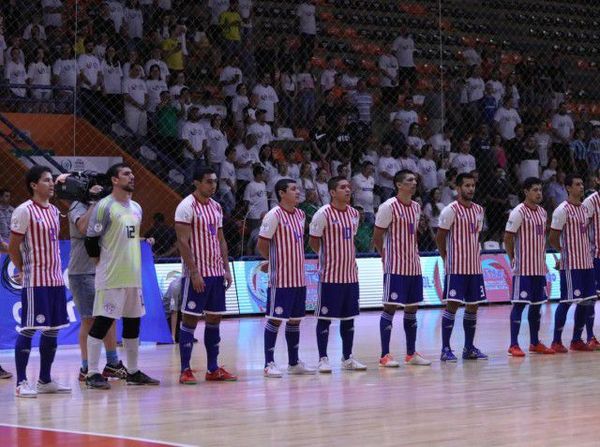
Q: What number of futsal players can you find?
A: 10